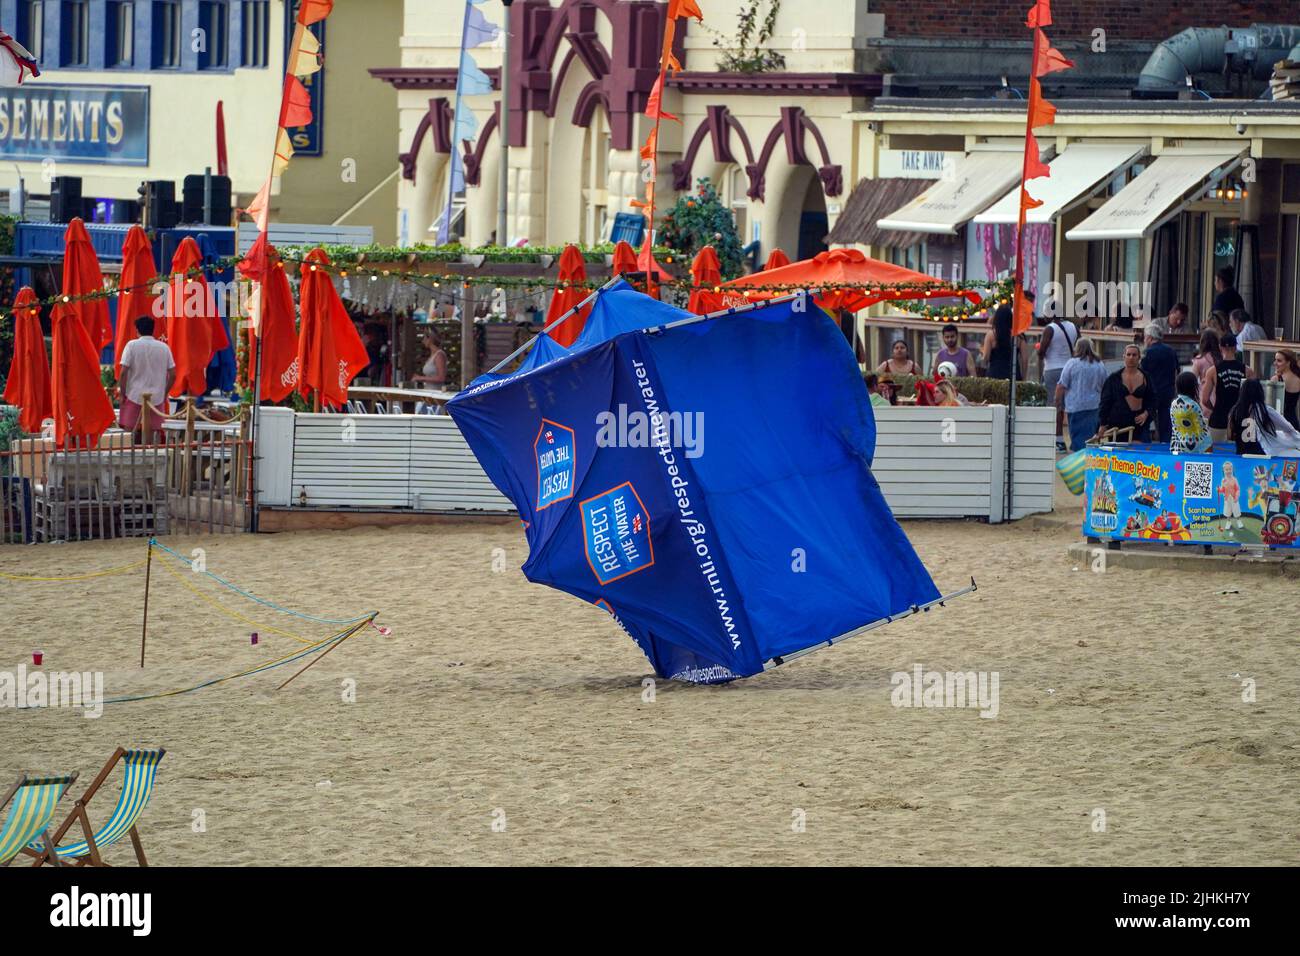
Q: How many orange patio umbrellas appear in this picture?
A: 12